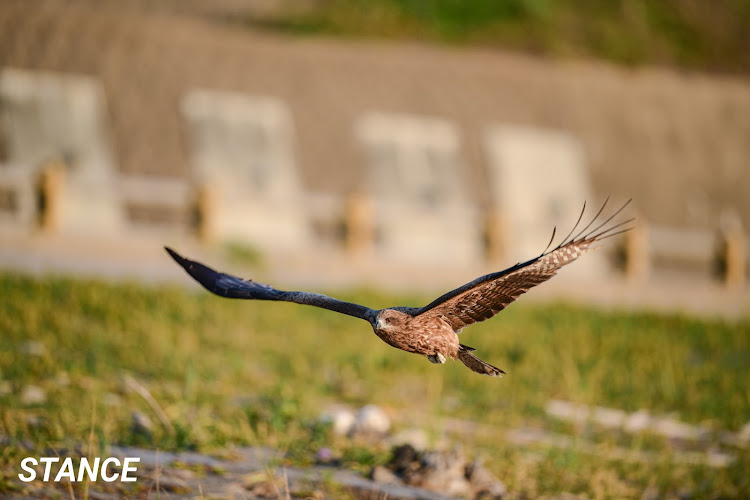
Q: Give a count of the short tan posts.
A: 6